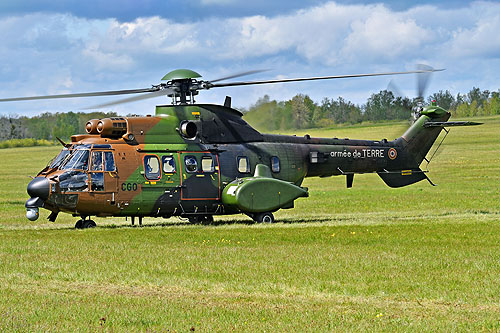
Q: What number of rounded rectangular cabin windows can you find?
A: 6